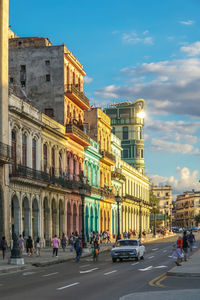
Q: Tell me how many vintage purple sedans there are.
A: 0